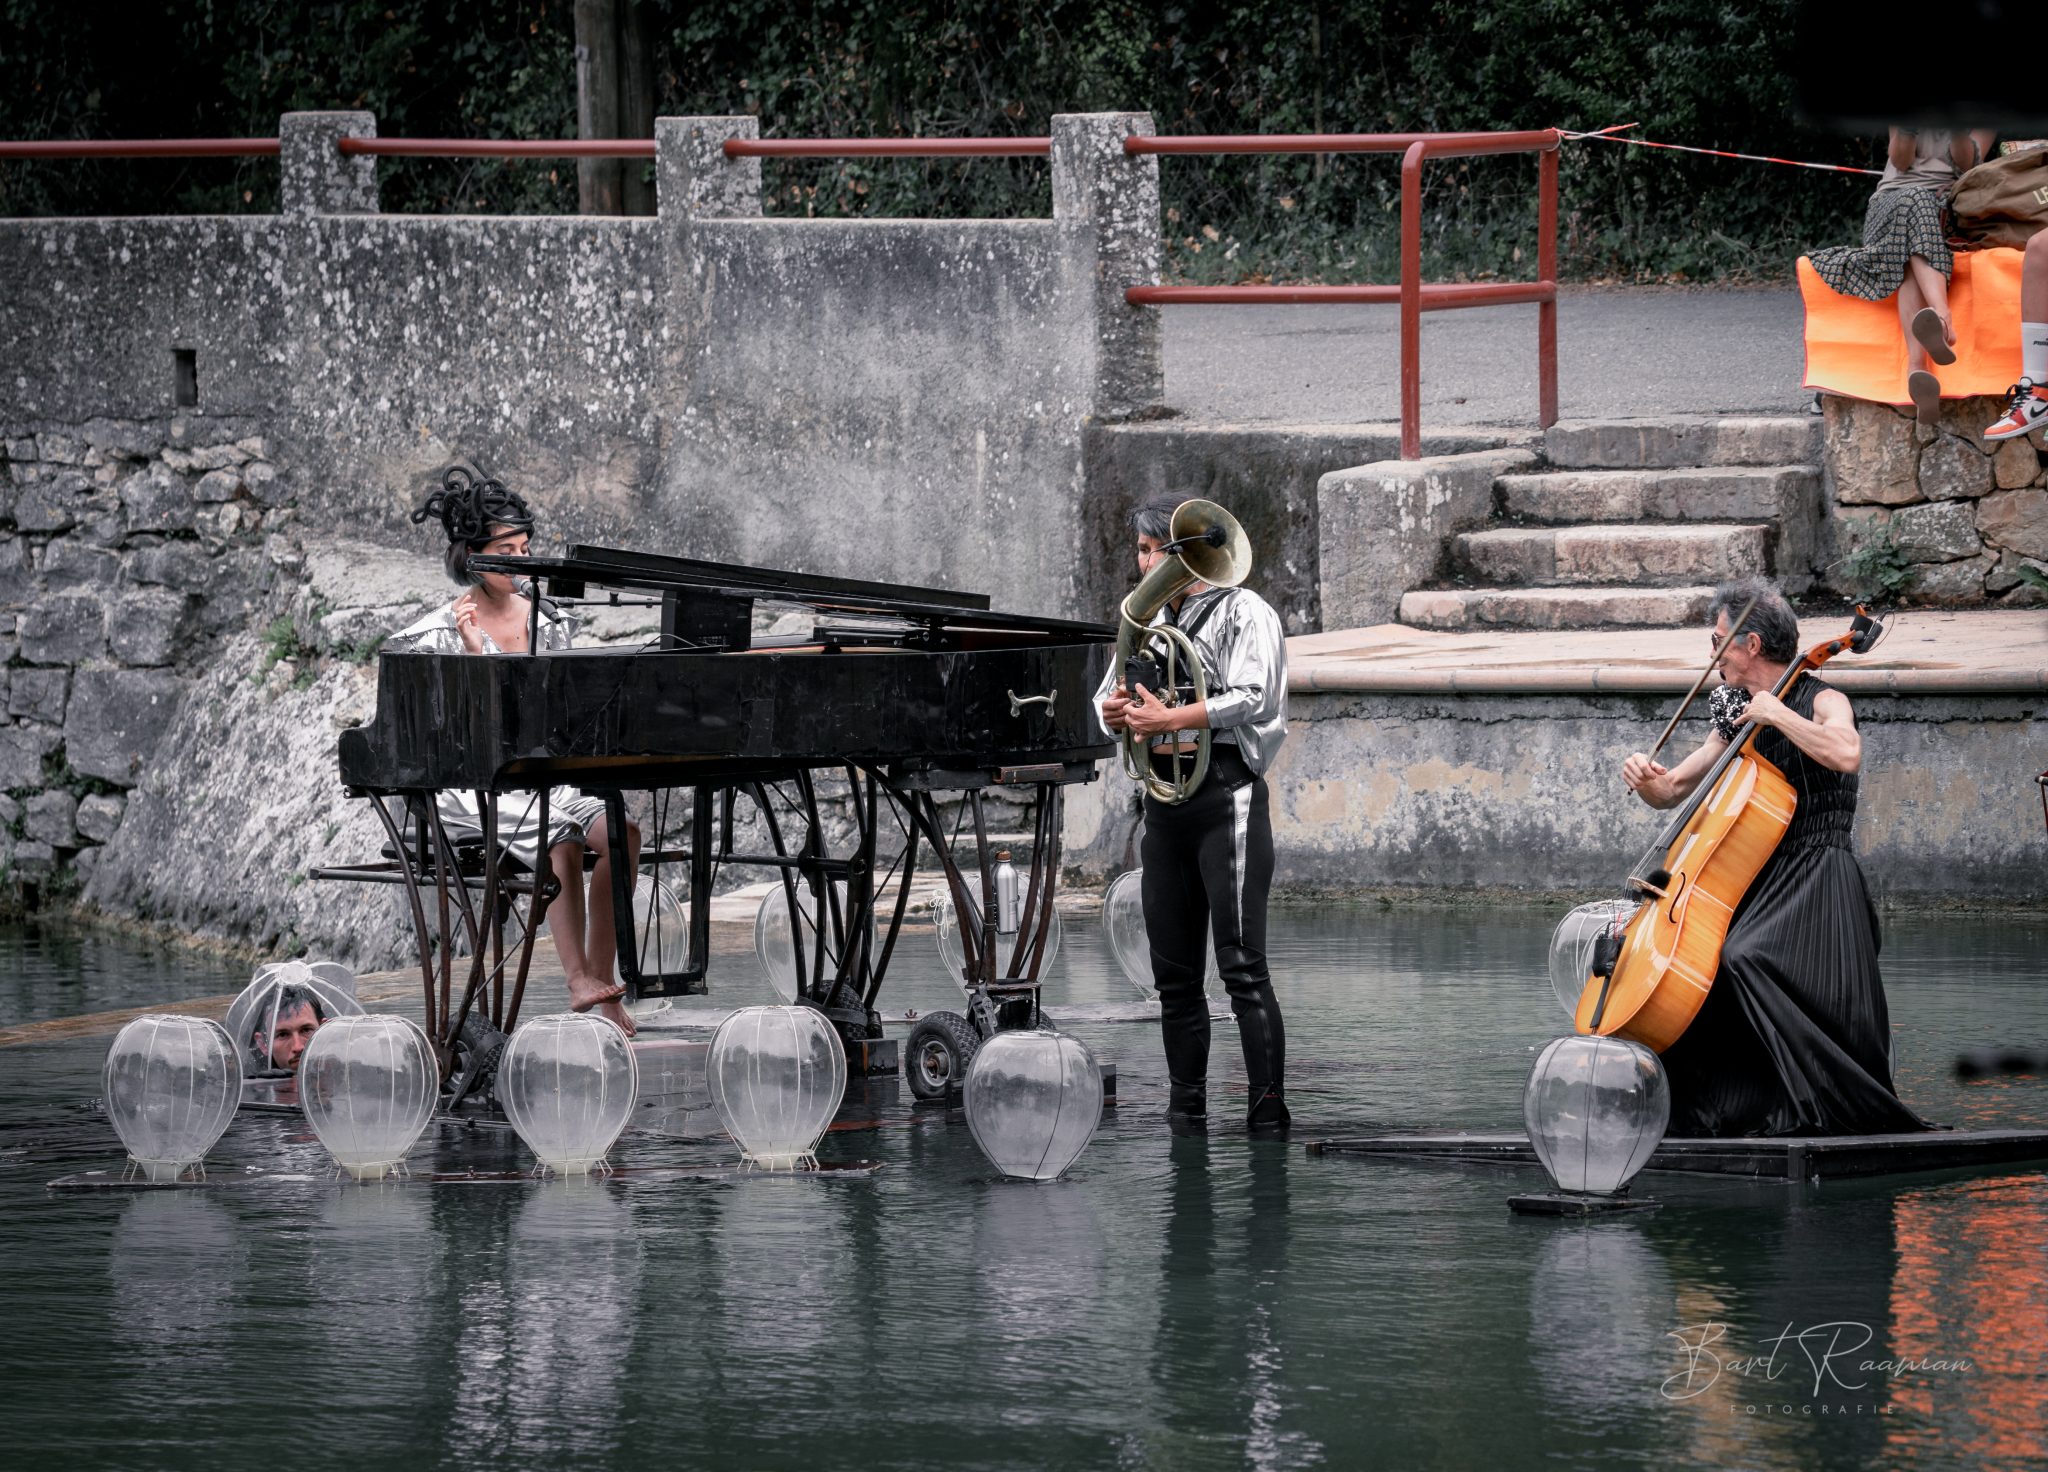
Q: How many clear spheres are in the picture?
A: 11